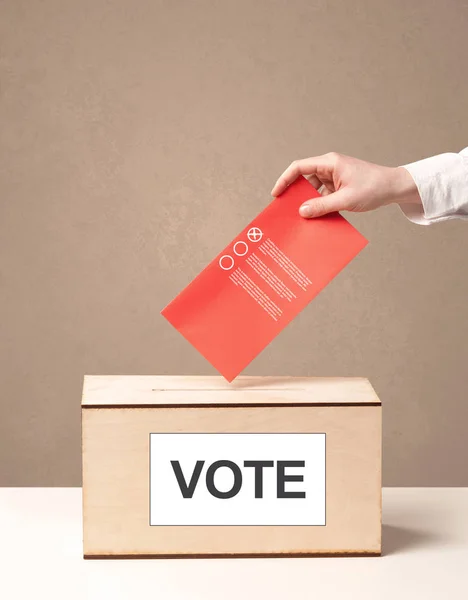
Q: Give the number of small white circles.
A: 3